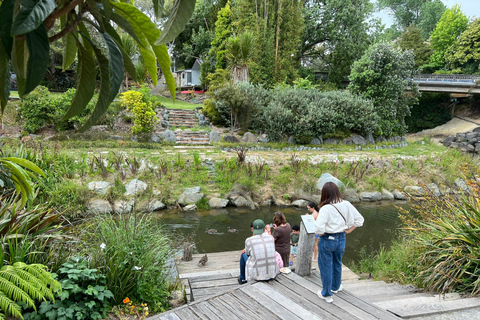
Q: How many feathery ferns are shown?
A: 1